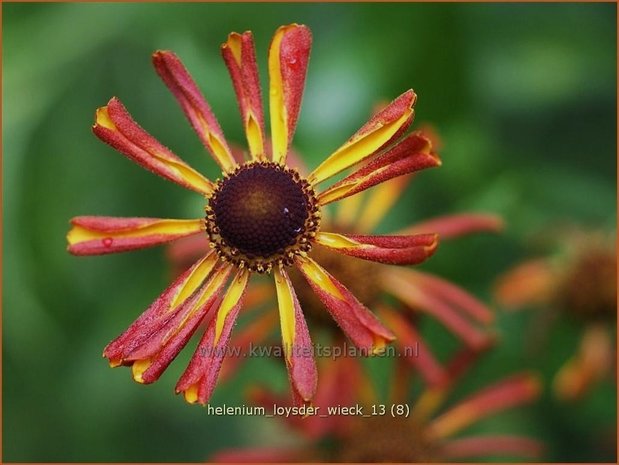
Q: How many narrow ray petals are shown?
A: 13